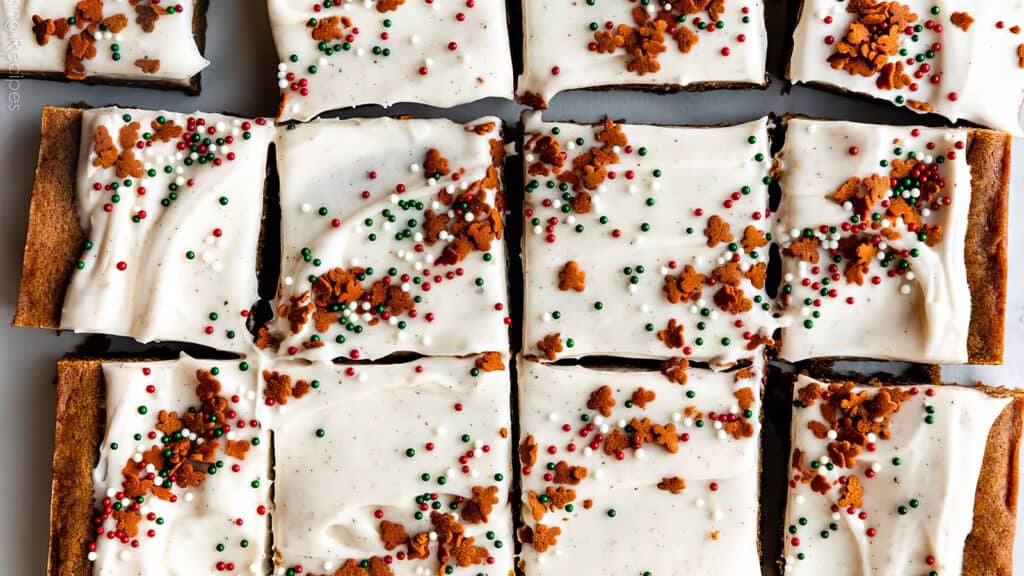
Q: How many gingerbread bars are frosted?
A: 12